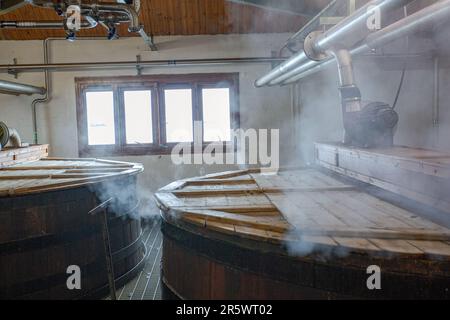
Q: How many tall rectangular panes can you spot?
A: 4